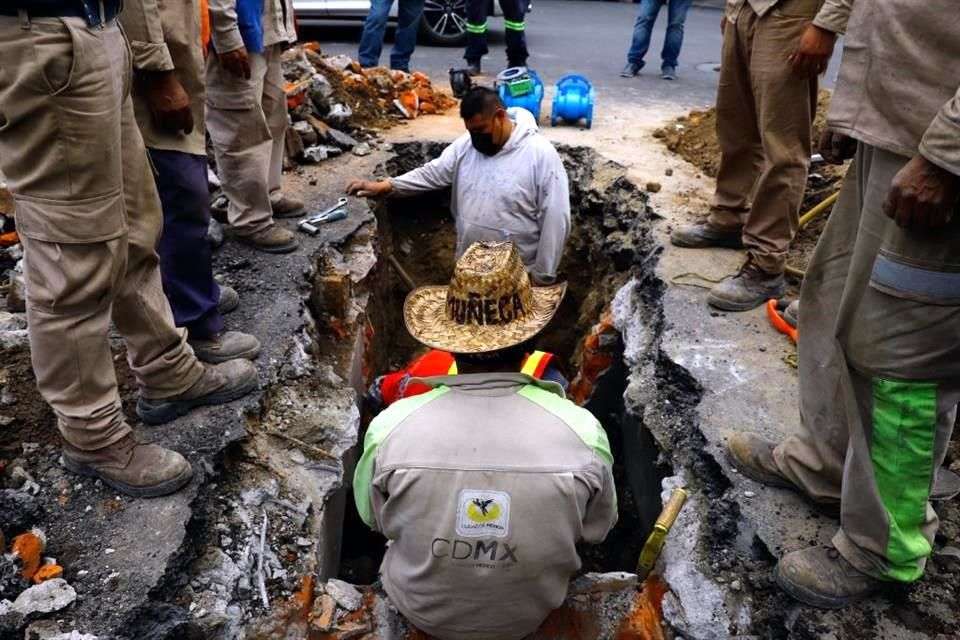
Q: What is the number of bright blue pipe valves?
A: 2